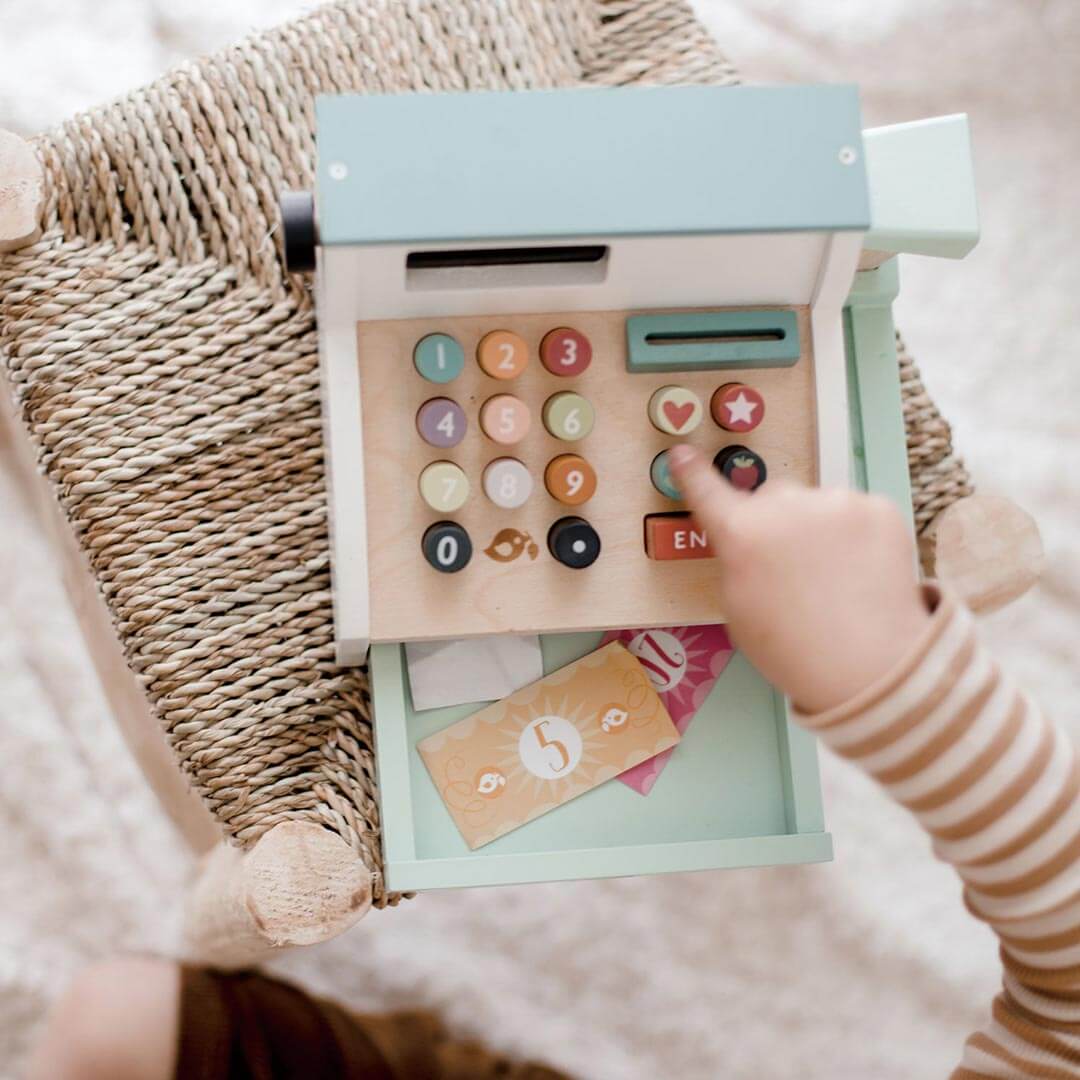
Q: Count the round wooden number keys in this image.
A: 10